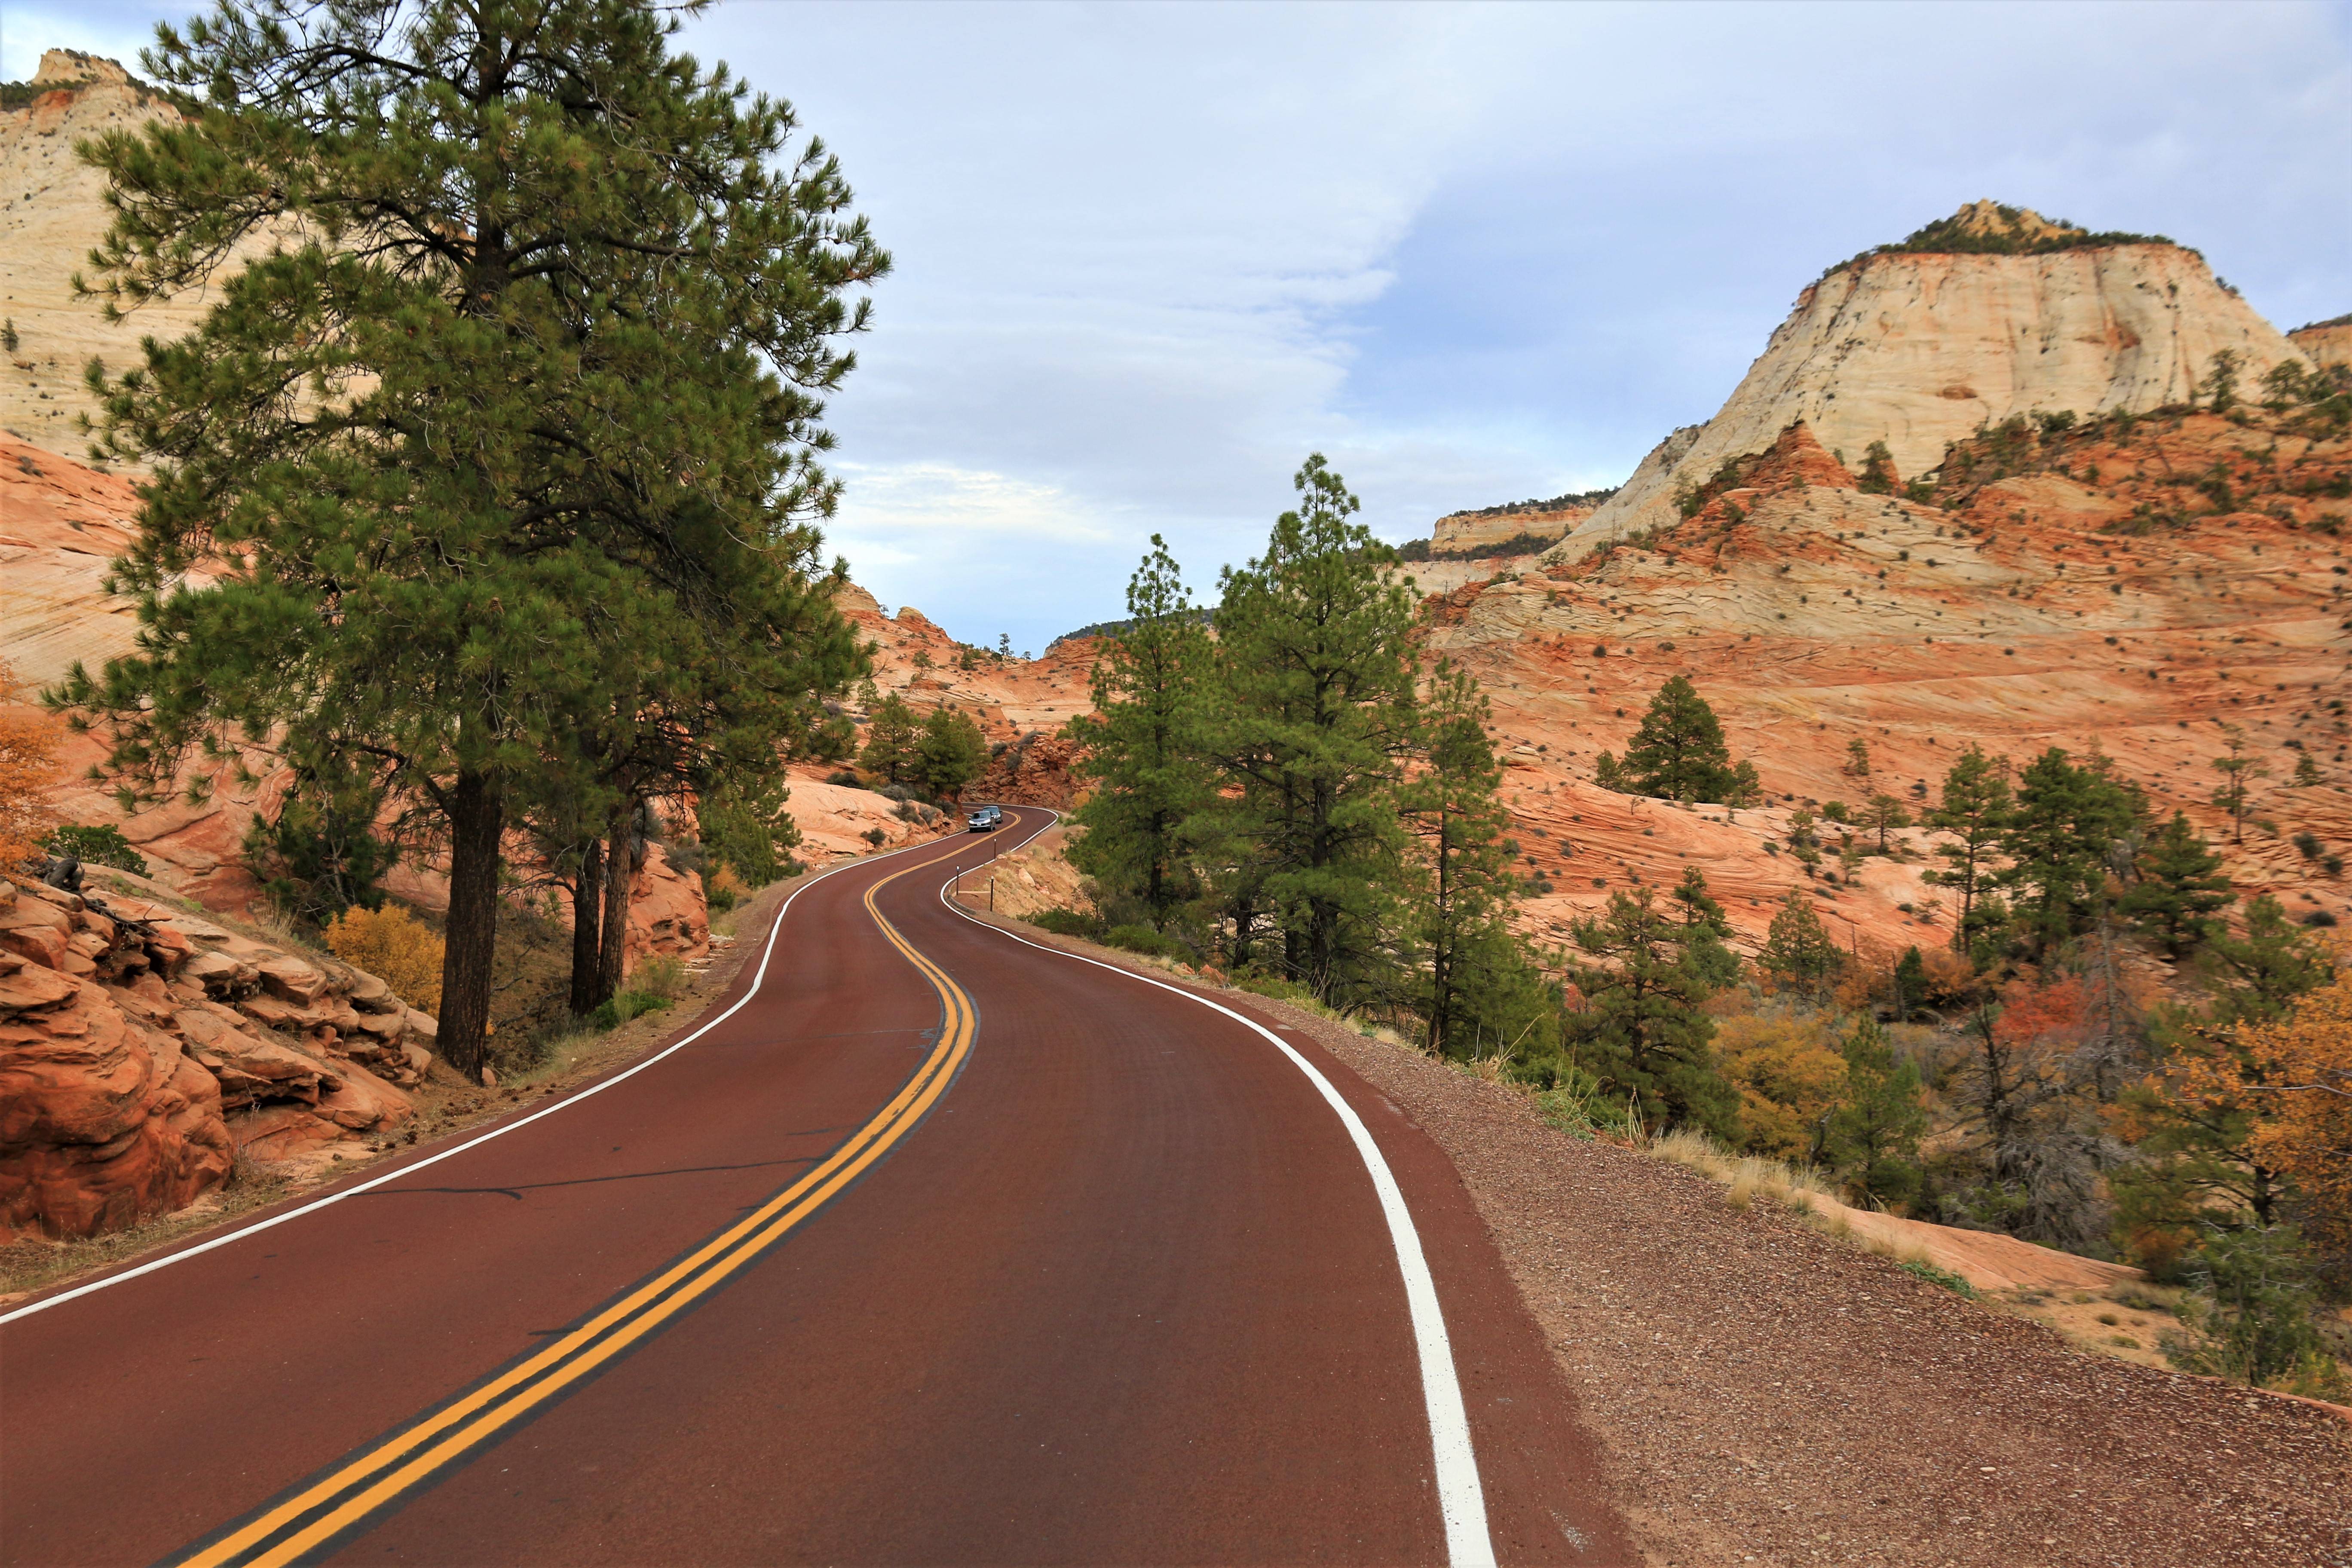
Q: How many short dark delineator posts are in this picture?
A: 3